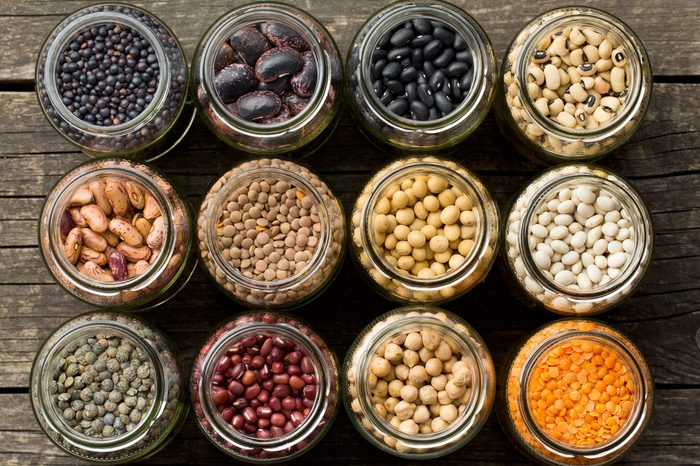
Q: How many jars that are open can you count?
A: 12